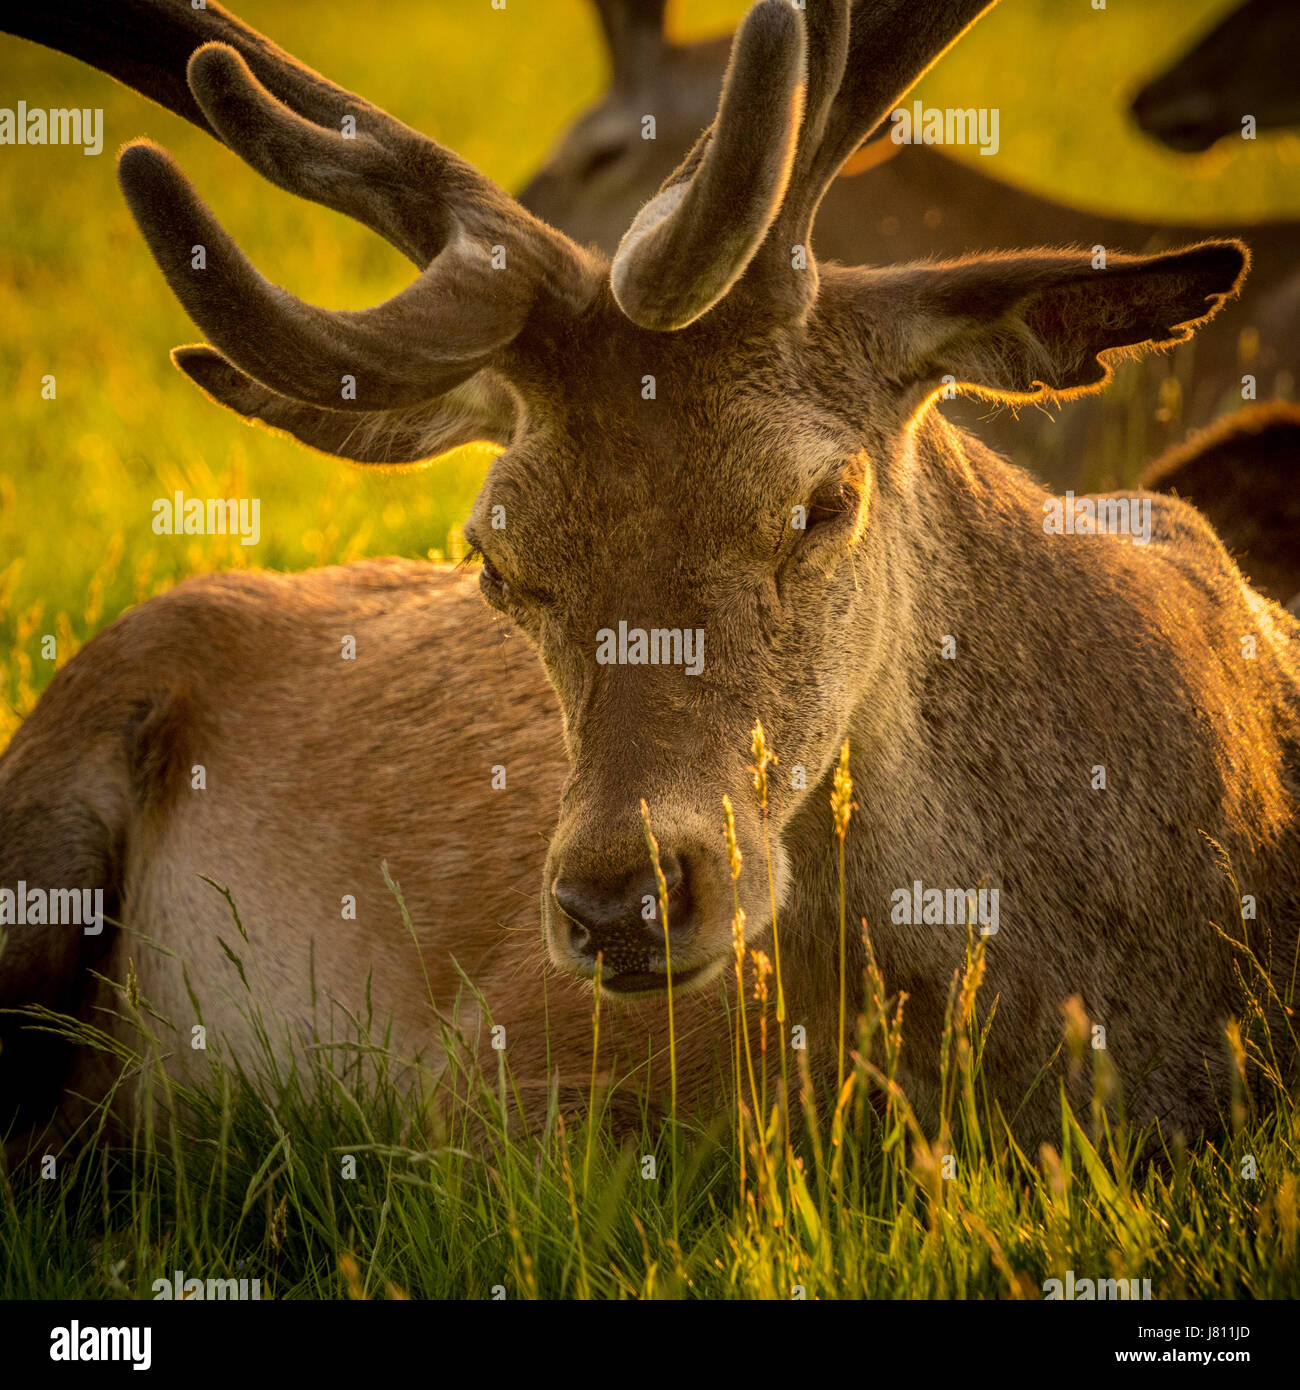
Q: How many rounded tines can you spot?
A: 3